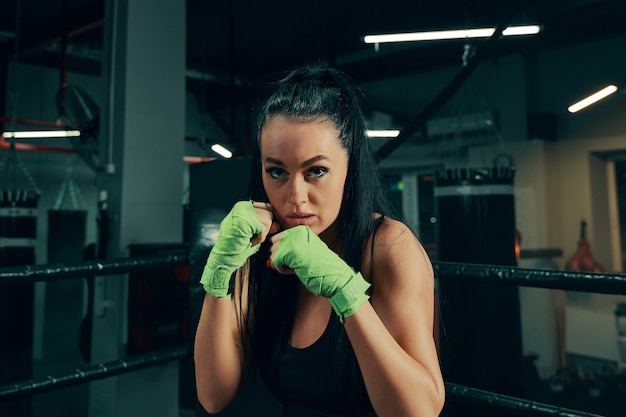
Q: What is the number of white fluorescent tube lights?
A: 5